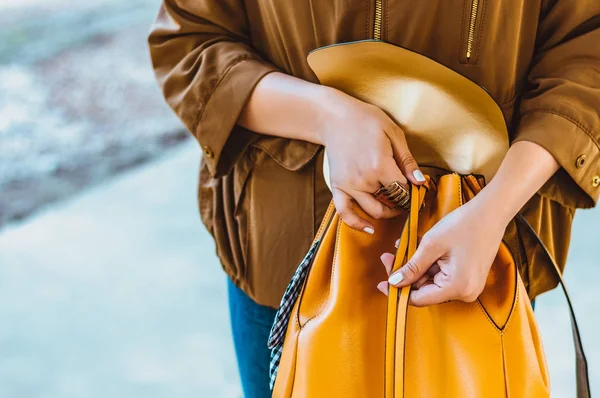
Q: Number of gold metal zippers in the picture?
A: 2